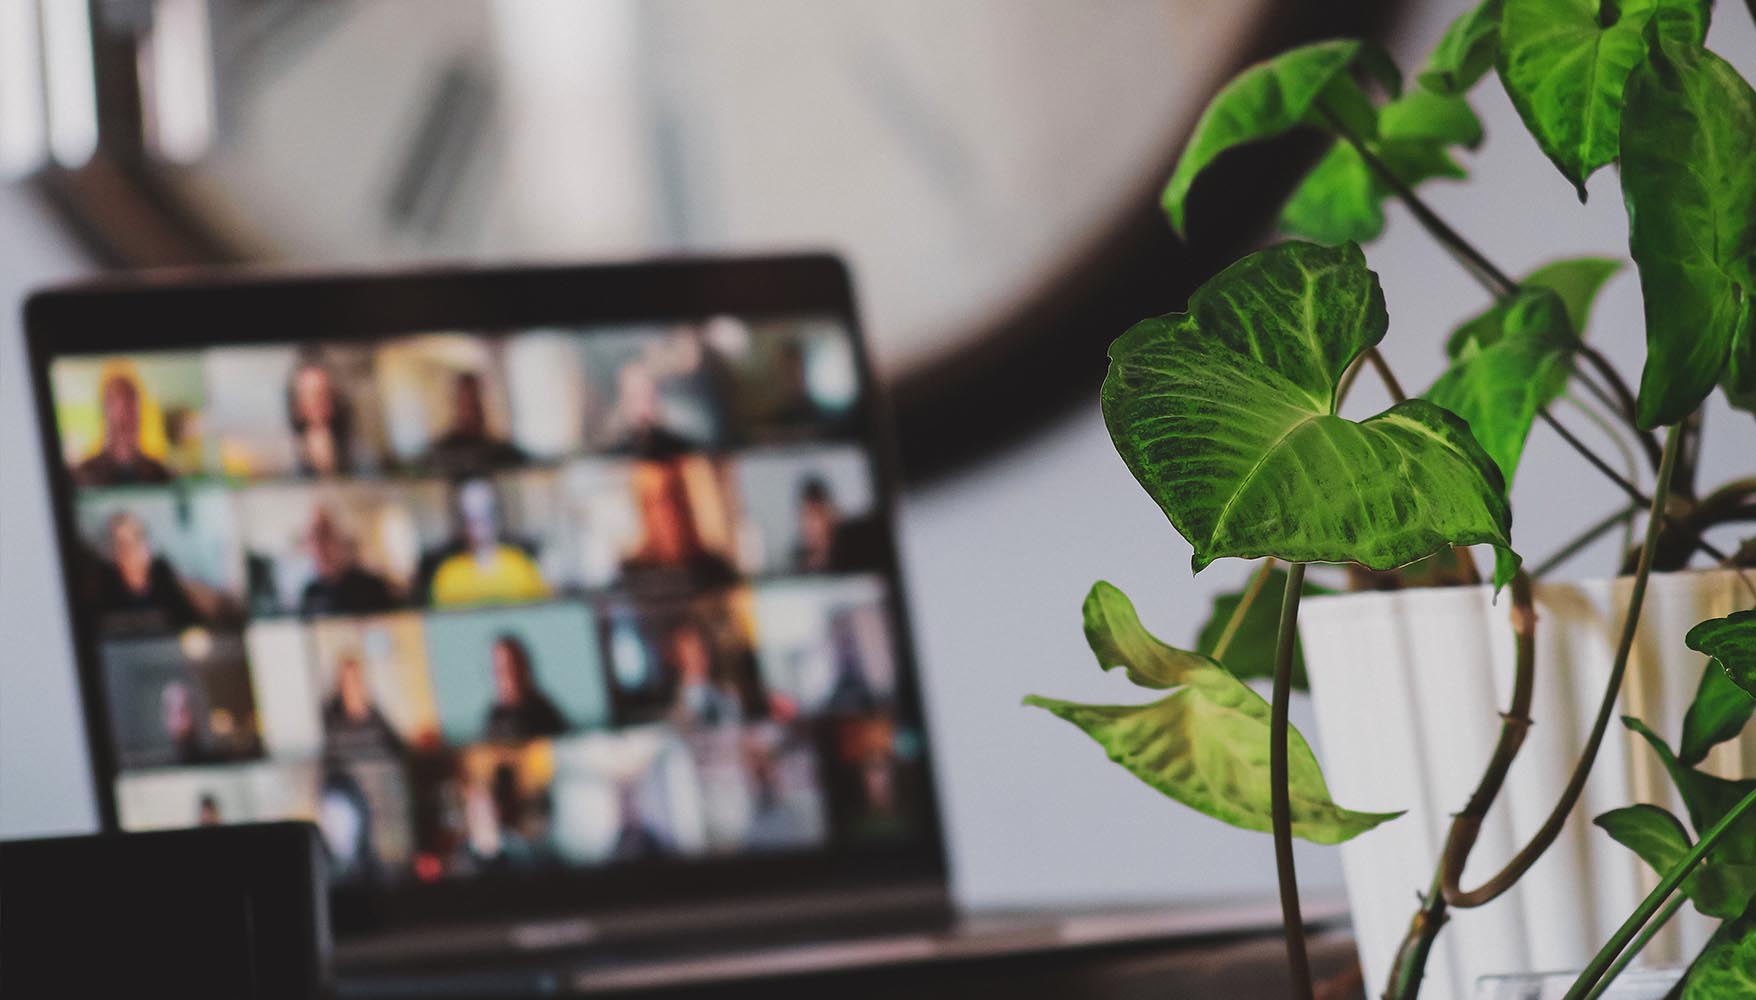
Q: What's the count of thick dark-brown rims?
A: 1